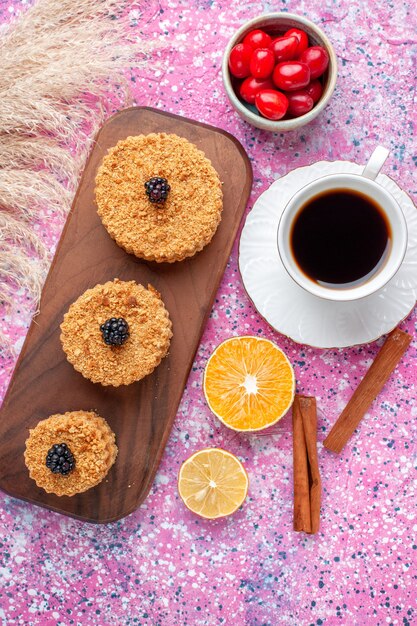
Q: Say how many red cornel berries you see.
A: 11